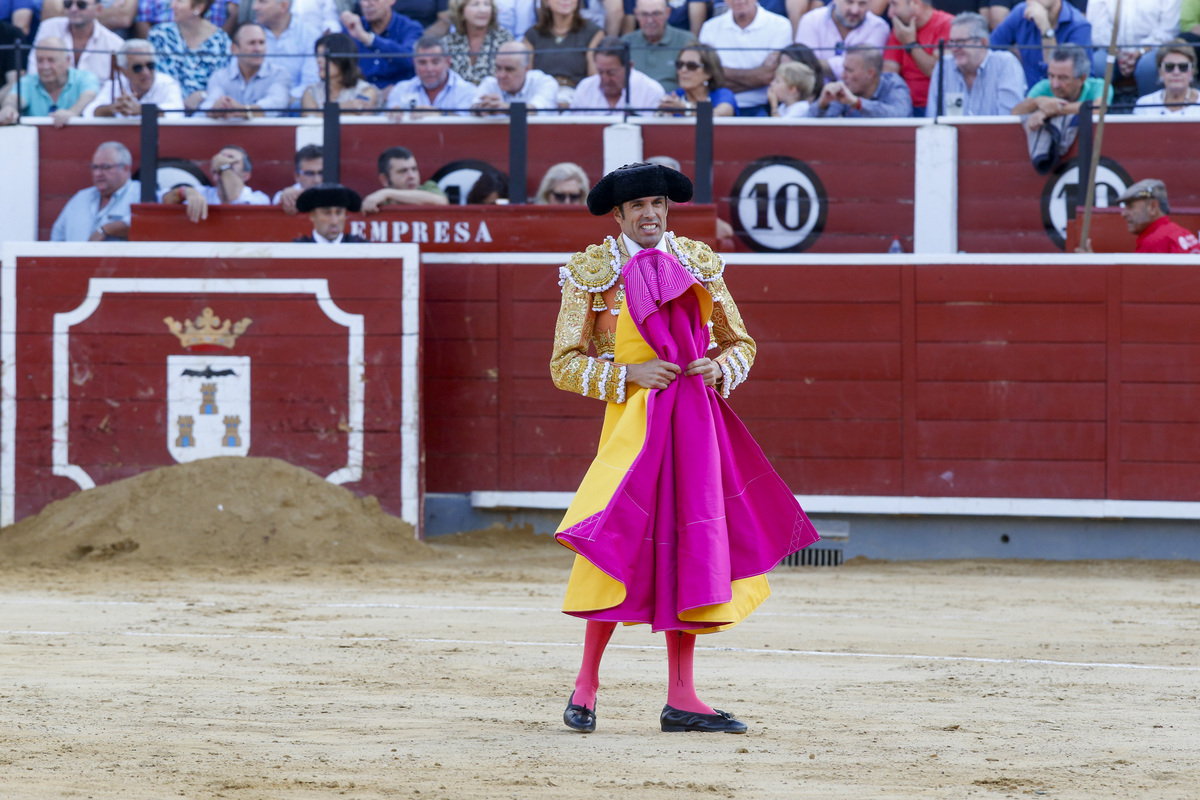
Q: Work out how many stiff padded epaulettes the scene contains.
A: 2